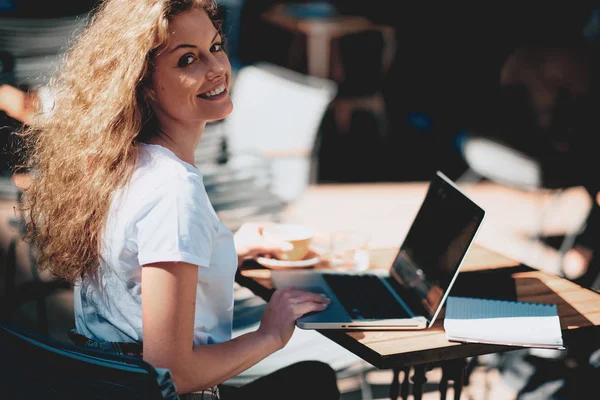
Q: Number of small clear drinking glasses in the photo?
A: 1